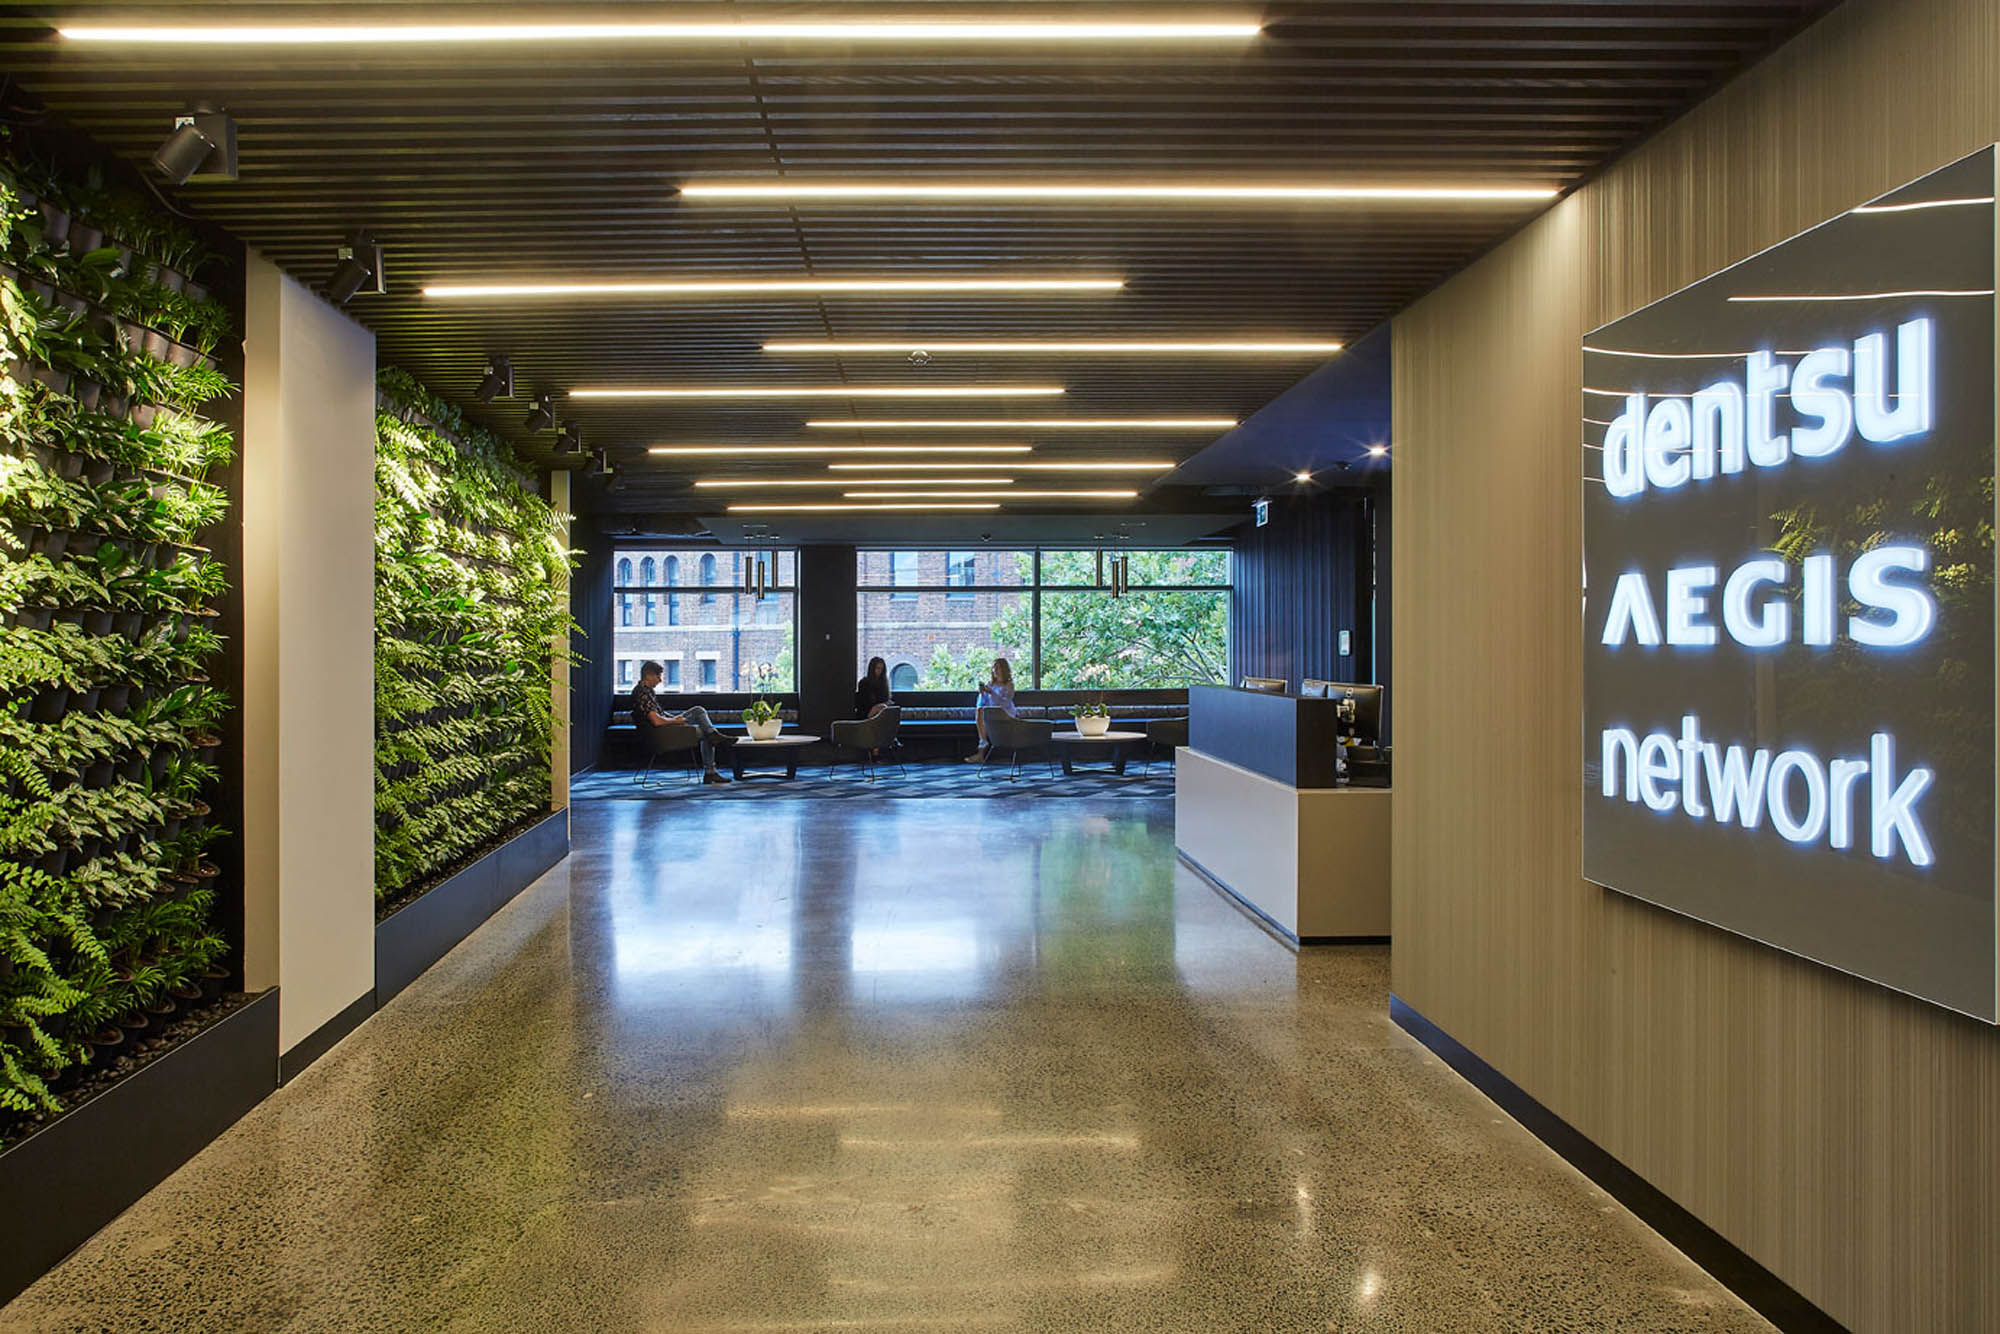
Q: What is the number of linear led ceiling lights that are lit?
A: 11